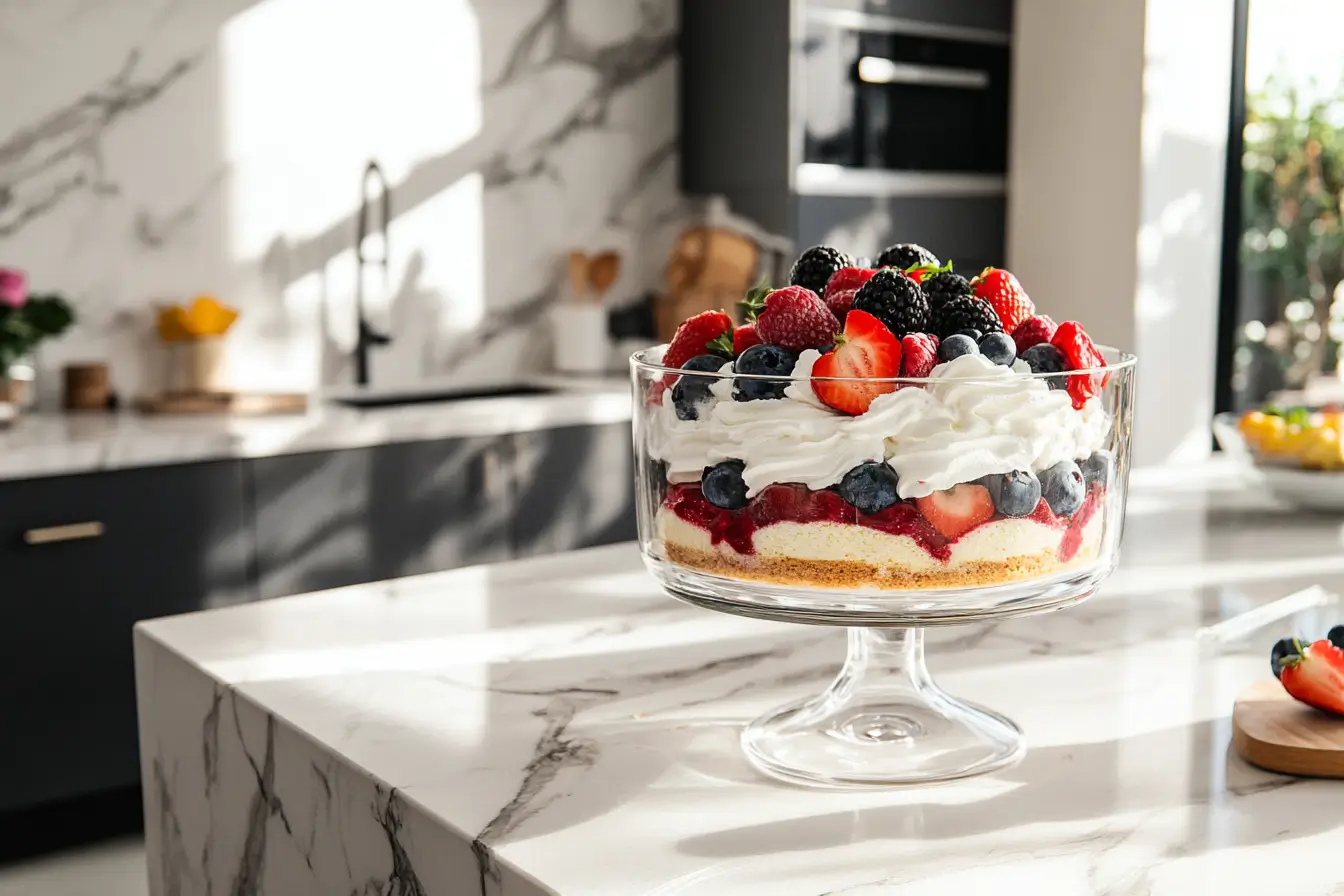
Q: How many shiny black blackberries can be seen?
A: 5